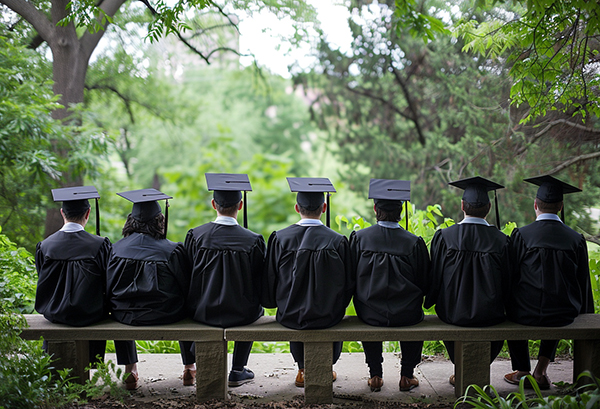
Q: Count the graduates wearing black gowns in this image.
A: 7